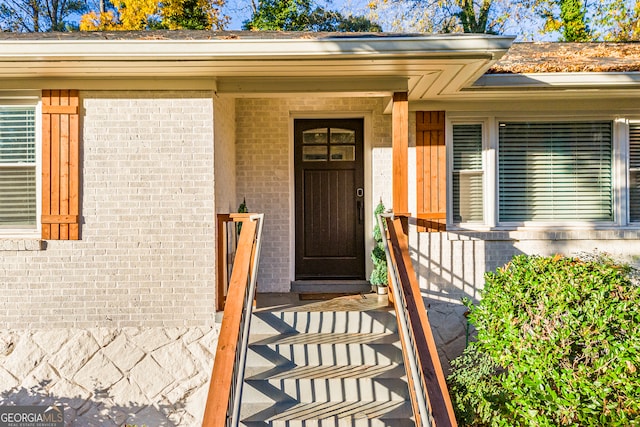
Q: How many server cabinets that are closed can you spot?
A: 0